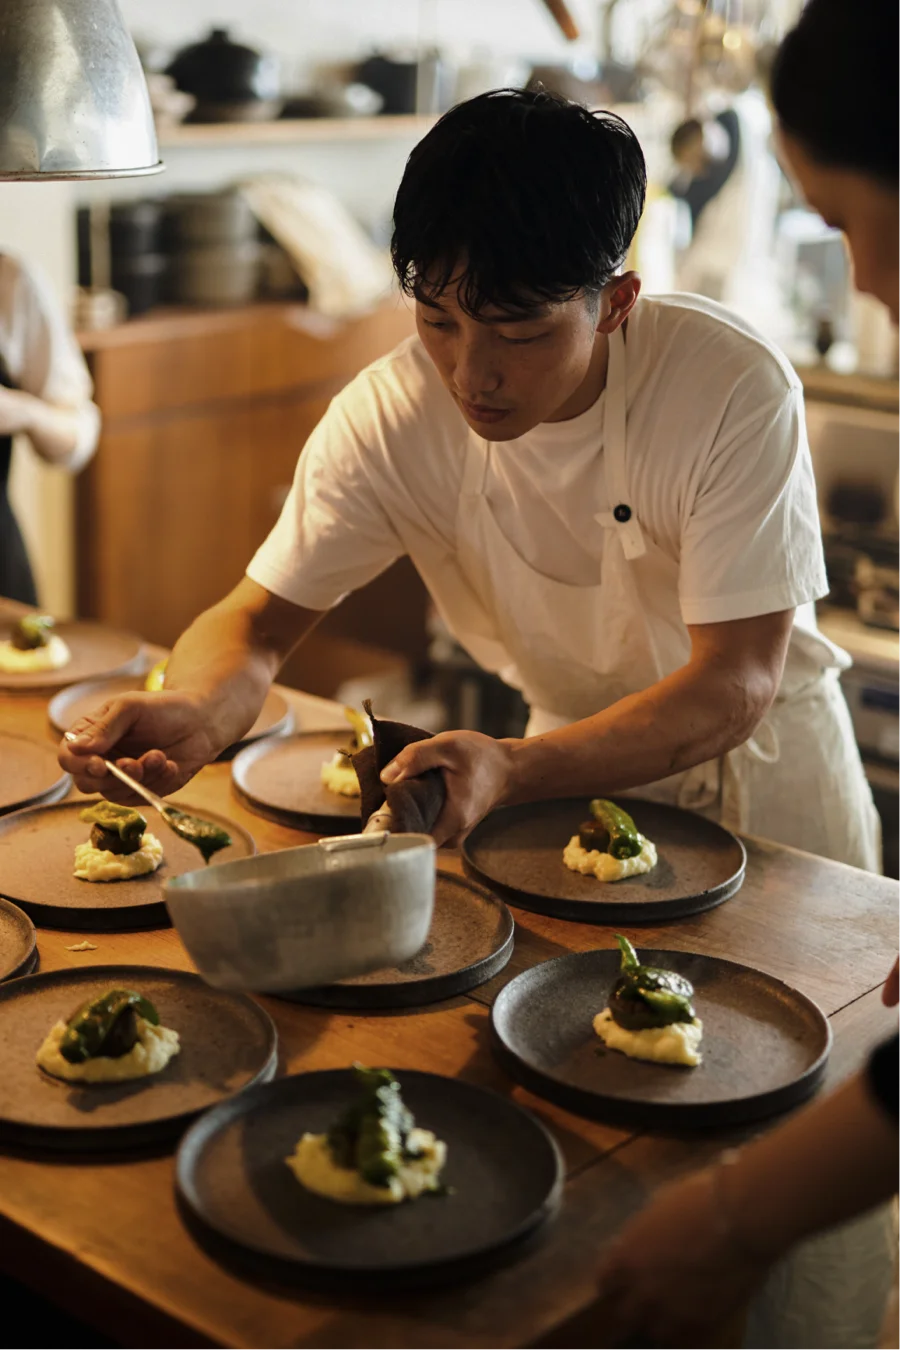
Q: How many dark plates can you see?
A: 11